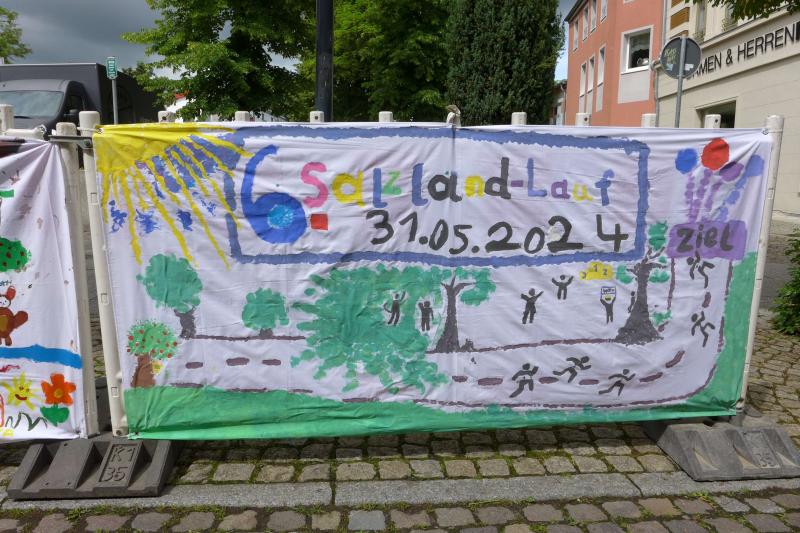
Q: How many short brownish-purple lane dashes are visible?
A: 10